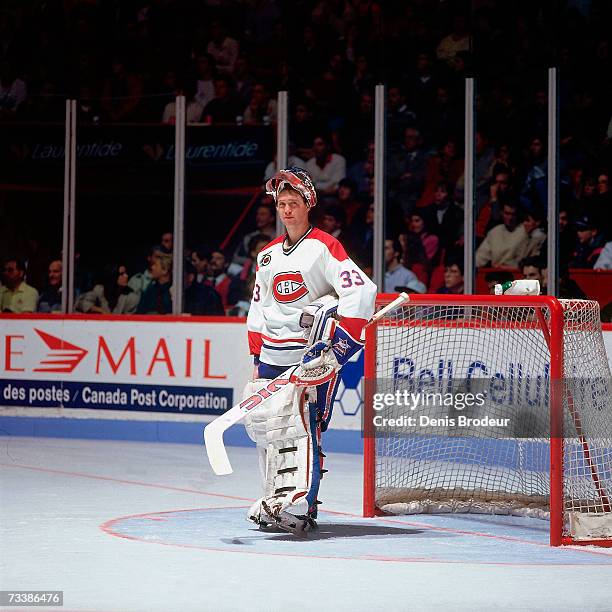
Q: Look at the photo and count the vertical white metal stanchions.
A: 6